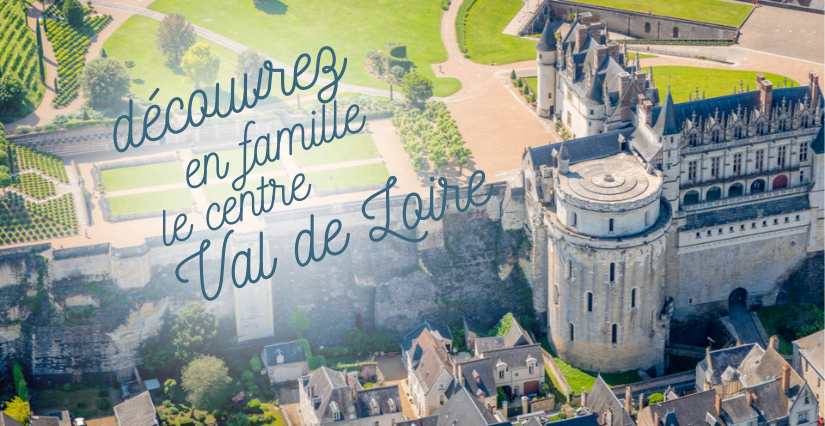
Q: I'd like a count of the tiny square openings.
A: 10